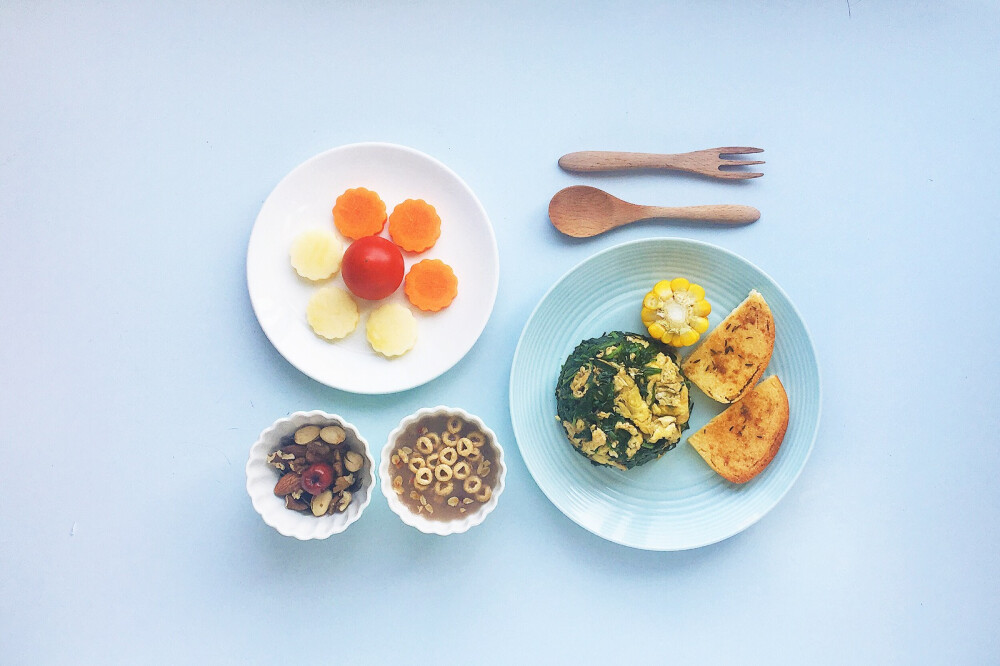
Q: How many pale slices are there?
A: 3